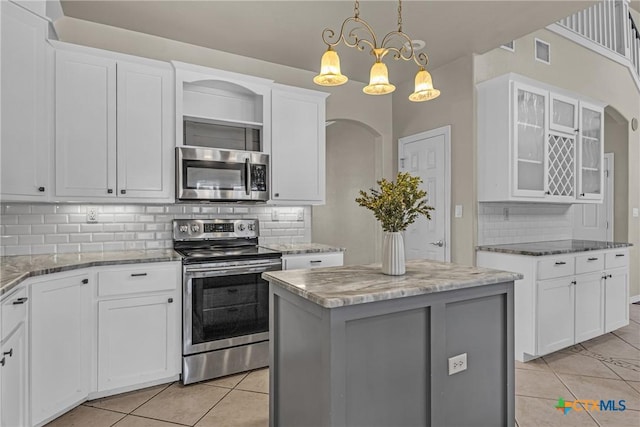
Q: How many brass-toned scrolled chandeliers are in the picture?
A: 1